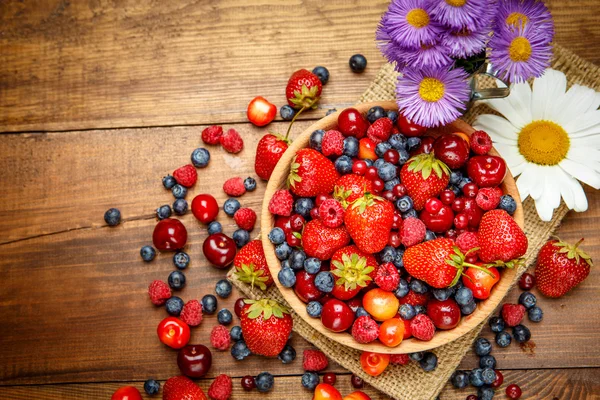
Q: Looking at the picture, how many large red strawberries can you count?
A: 14